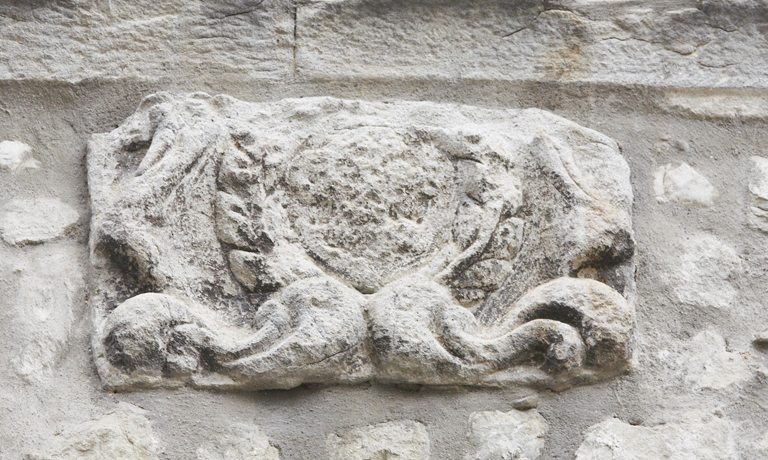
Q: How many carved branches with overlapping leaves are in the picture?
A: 2